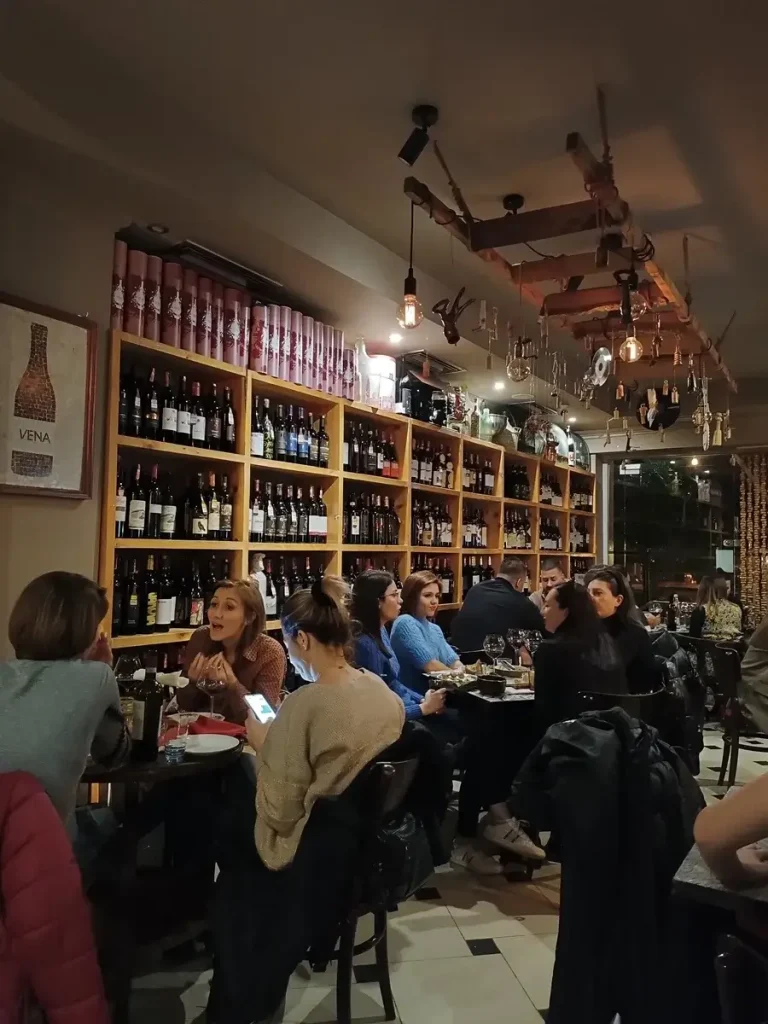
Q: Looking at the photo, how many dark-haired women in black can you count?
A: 2